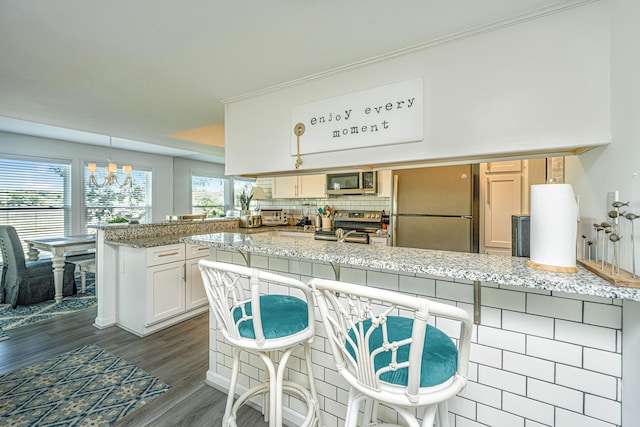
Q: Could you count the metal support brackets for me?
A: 3